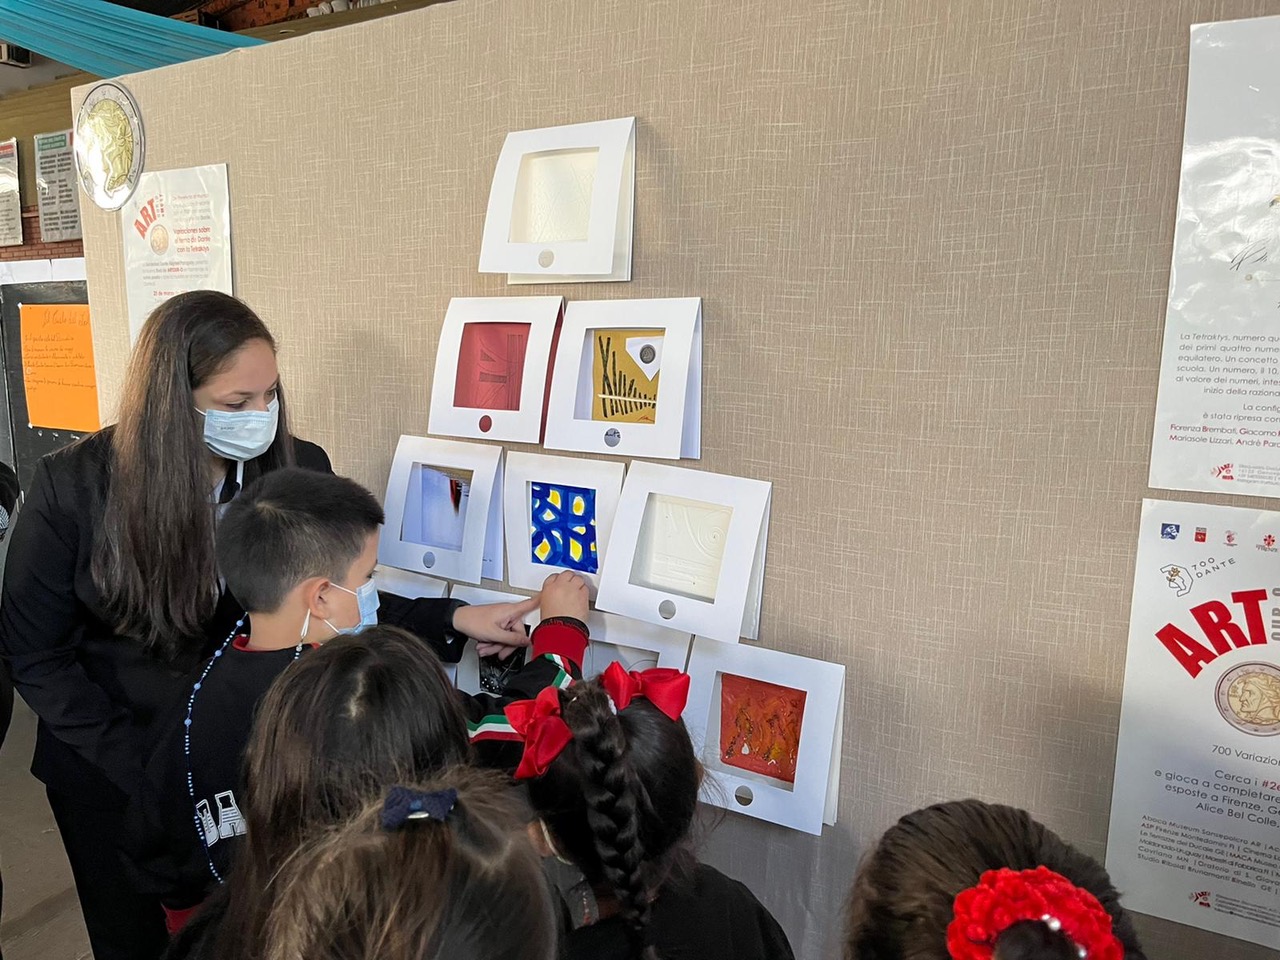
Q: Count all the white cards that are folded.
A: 10